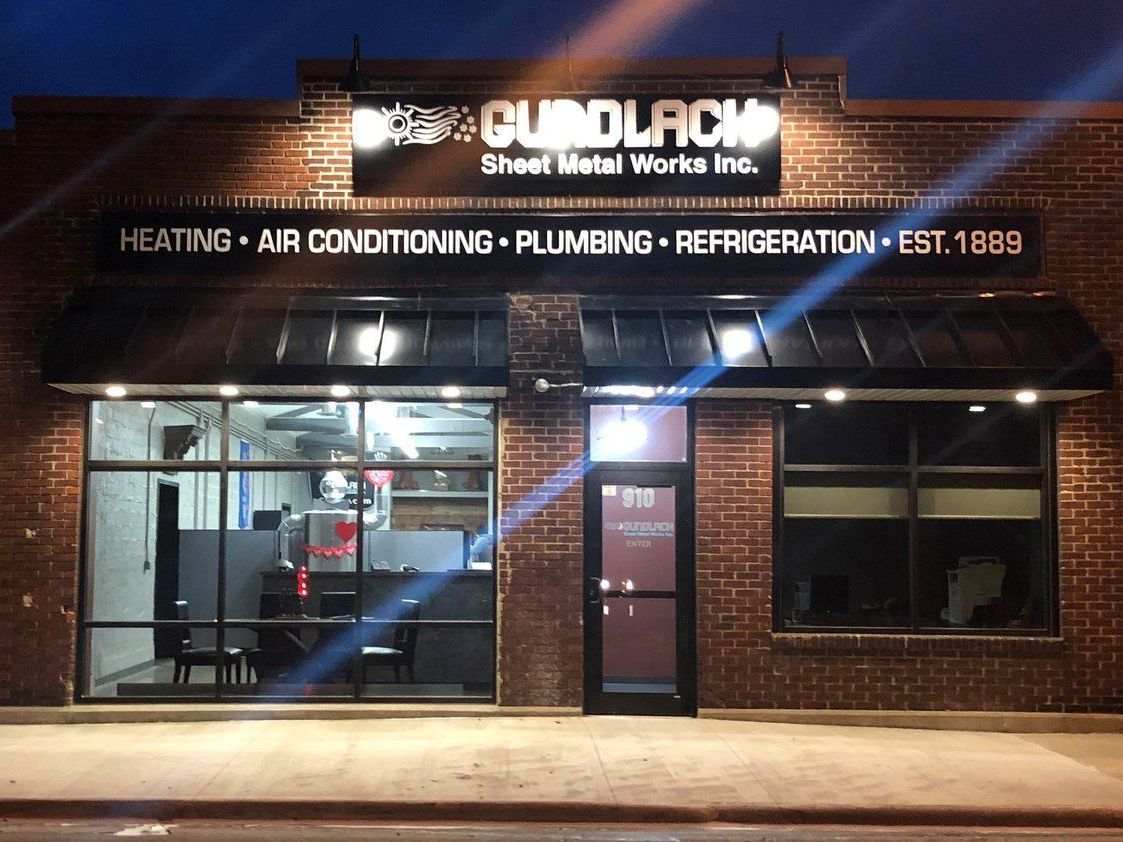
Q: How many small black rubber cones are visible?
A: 0